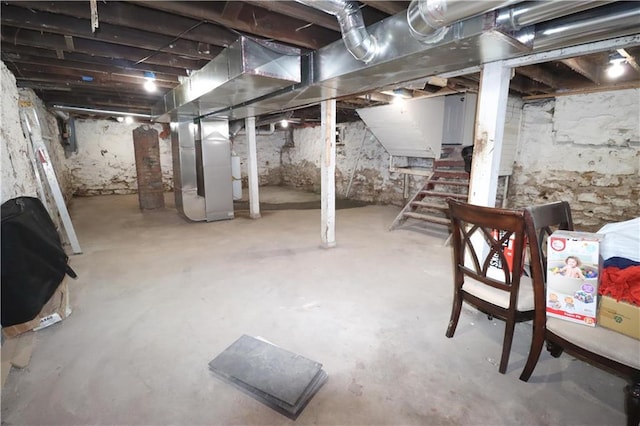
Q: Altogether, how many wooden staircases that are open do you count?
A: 1